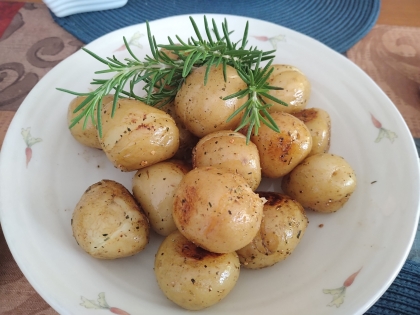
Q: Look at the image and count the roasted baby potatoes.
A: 15